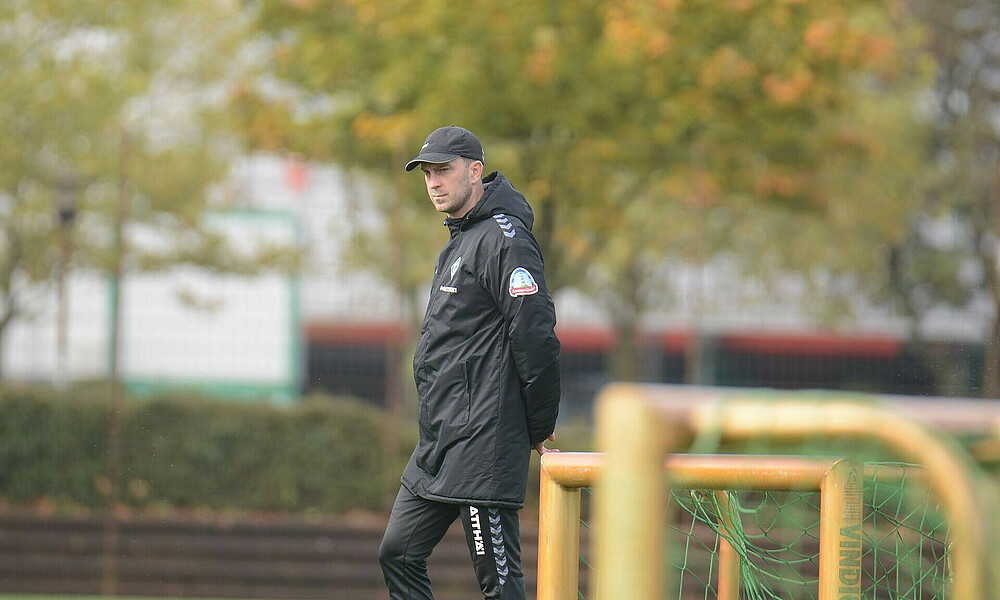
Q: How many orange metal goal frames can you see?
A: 2